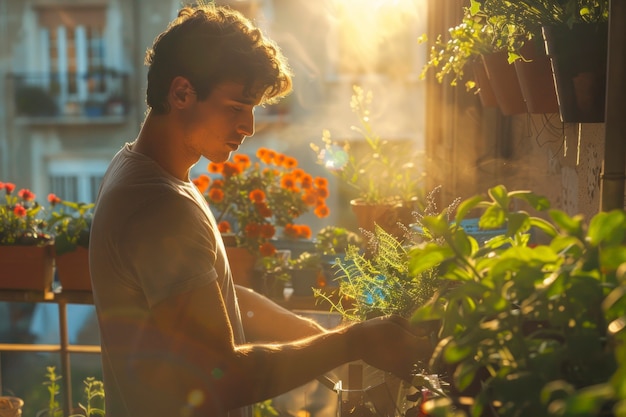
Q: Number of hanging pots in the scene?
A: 4